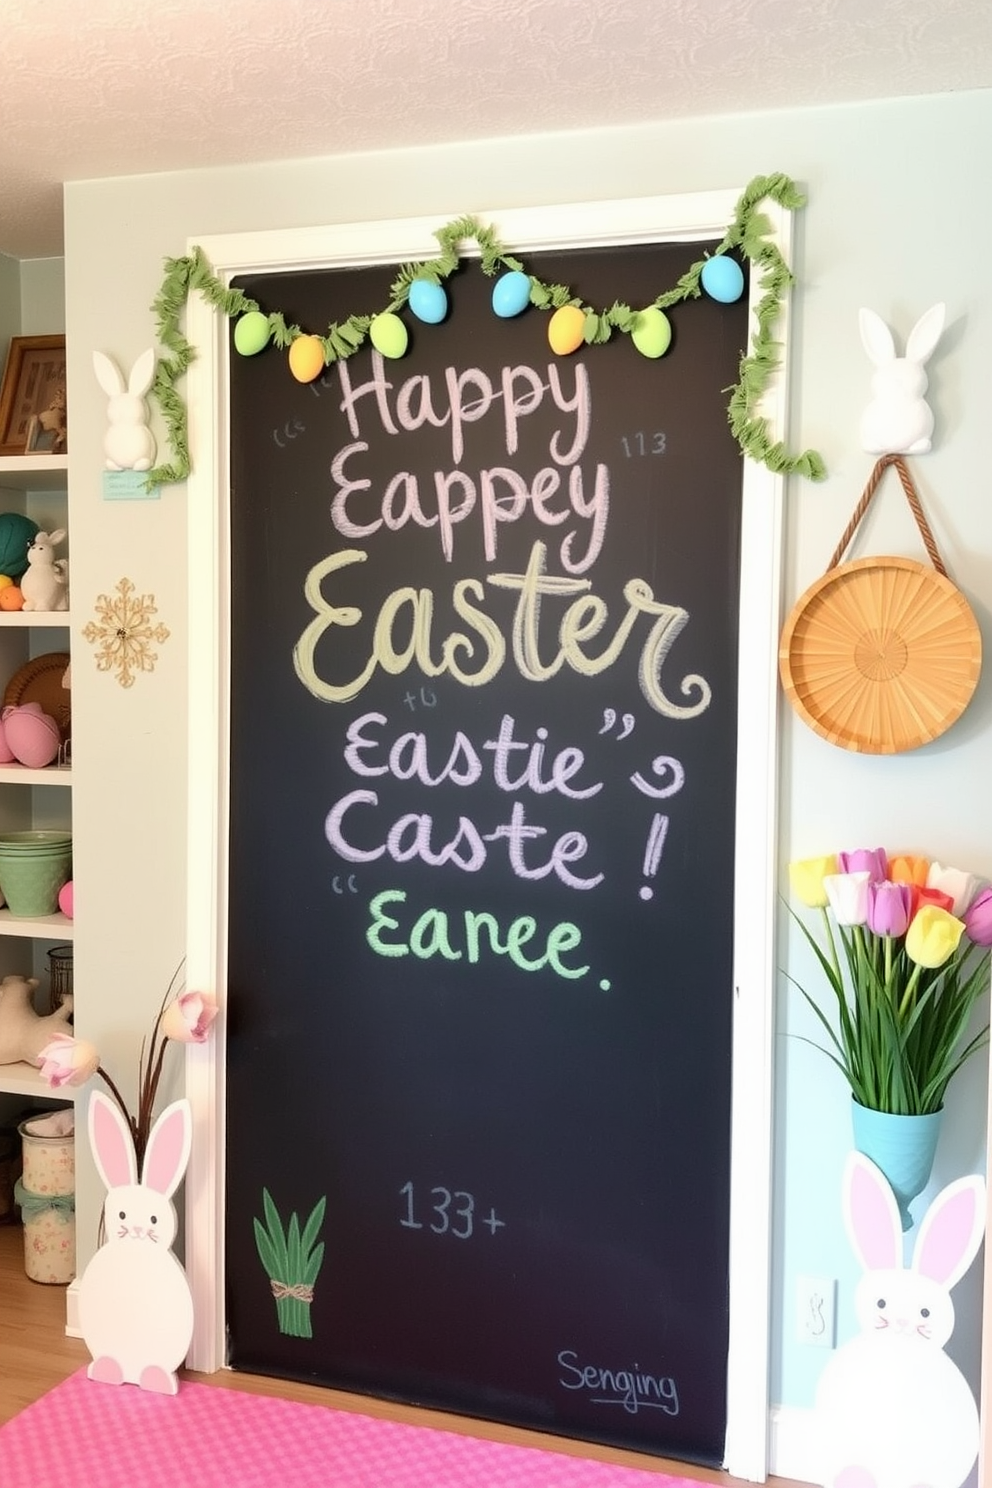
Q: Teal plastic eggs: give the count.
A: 3